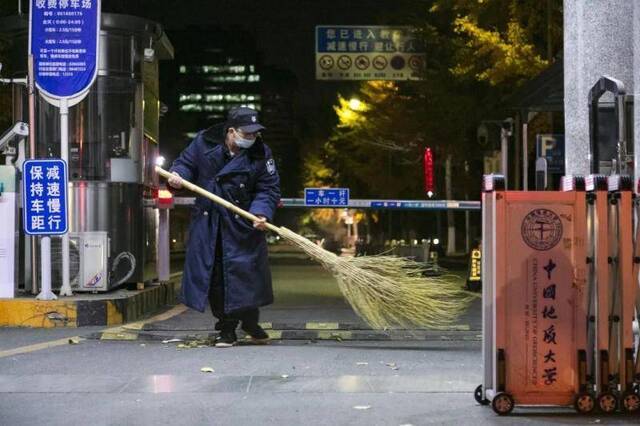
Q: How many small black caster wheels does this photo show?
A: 5